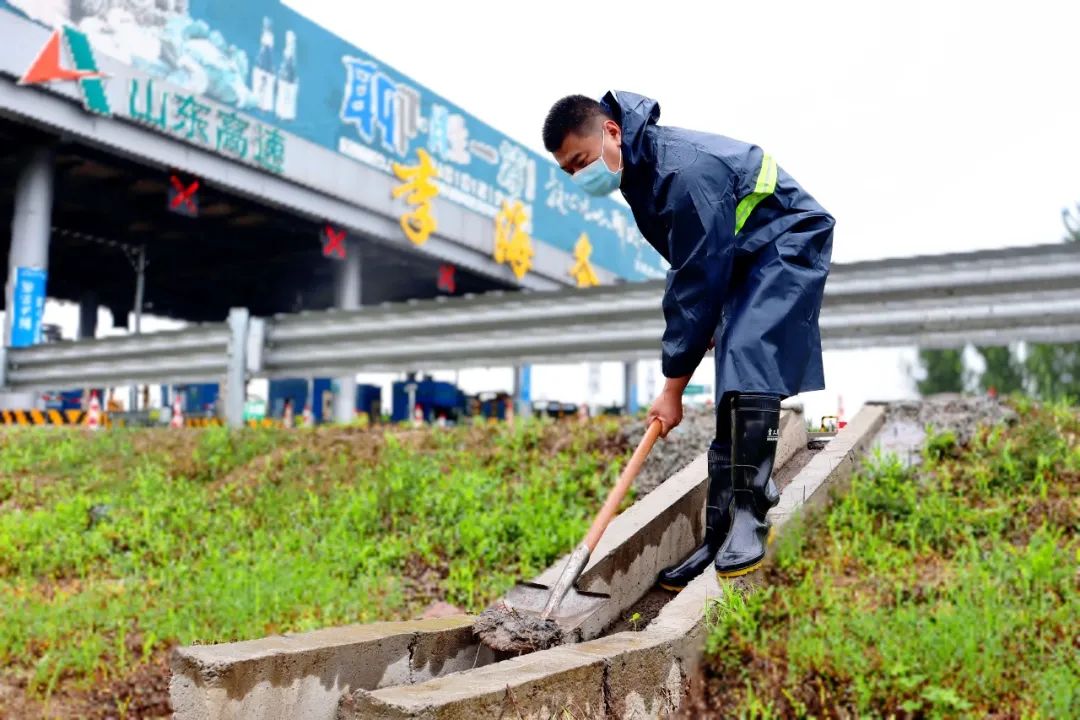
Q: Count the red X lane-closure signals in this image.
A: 3